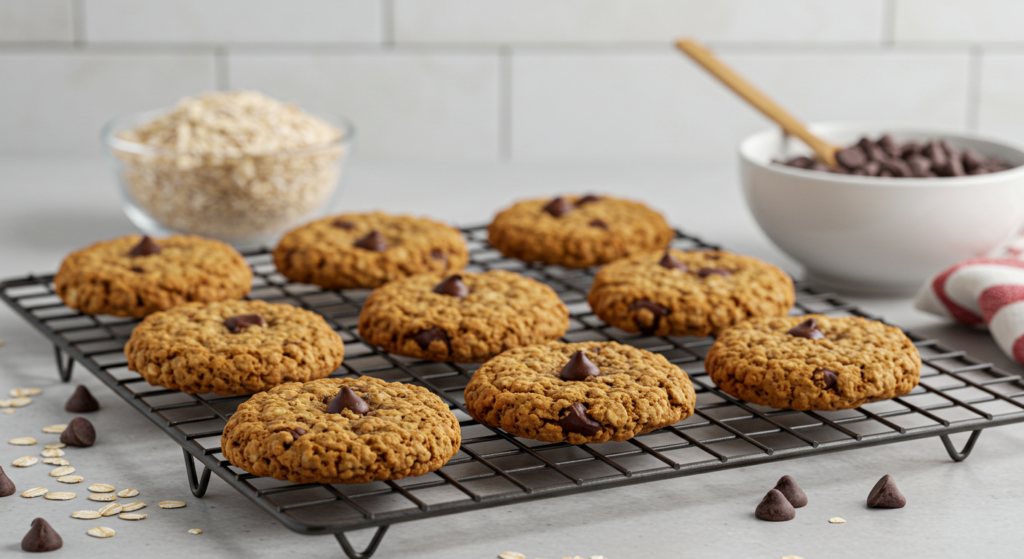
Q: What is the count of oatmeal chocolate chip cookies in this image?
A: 9